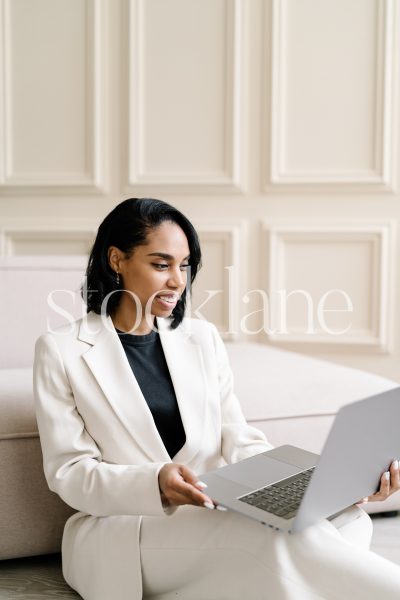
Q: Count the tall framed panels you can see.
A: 3